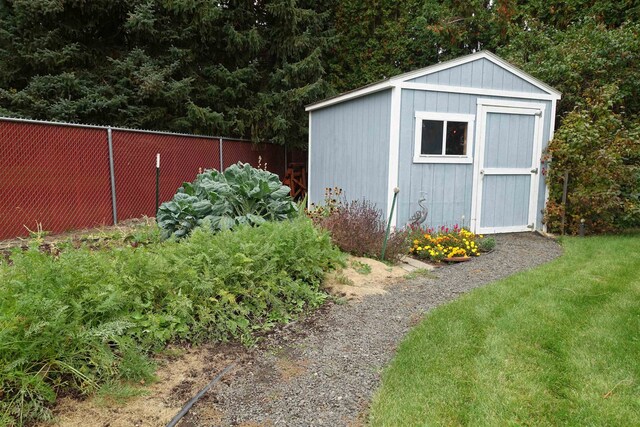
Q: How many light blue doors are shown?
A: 1